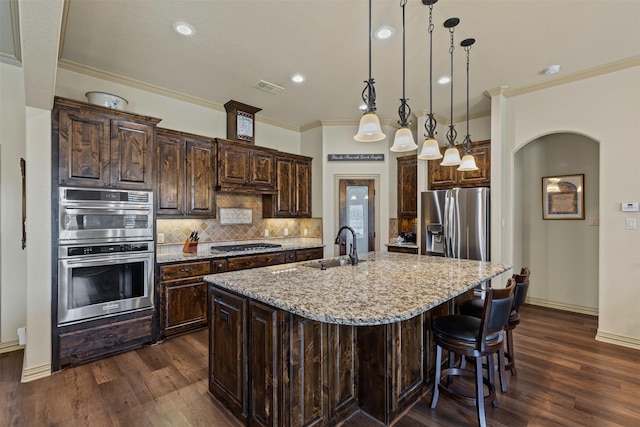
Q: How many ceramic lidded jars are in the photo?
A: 0